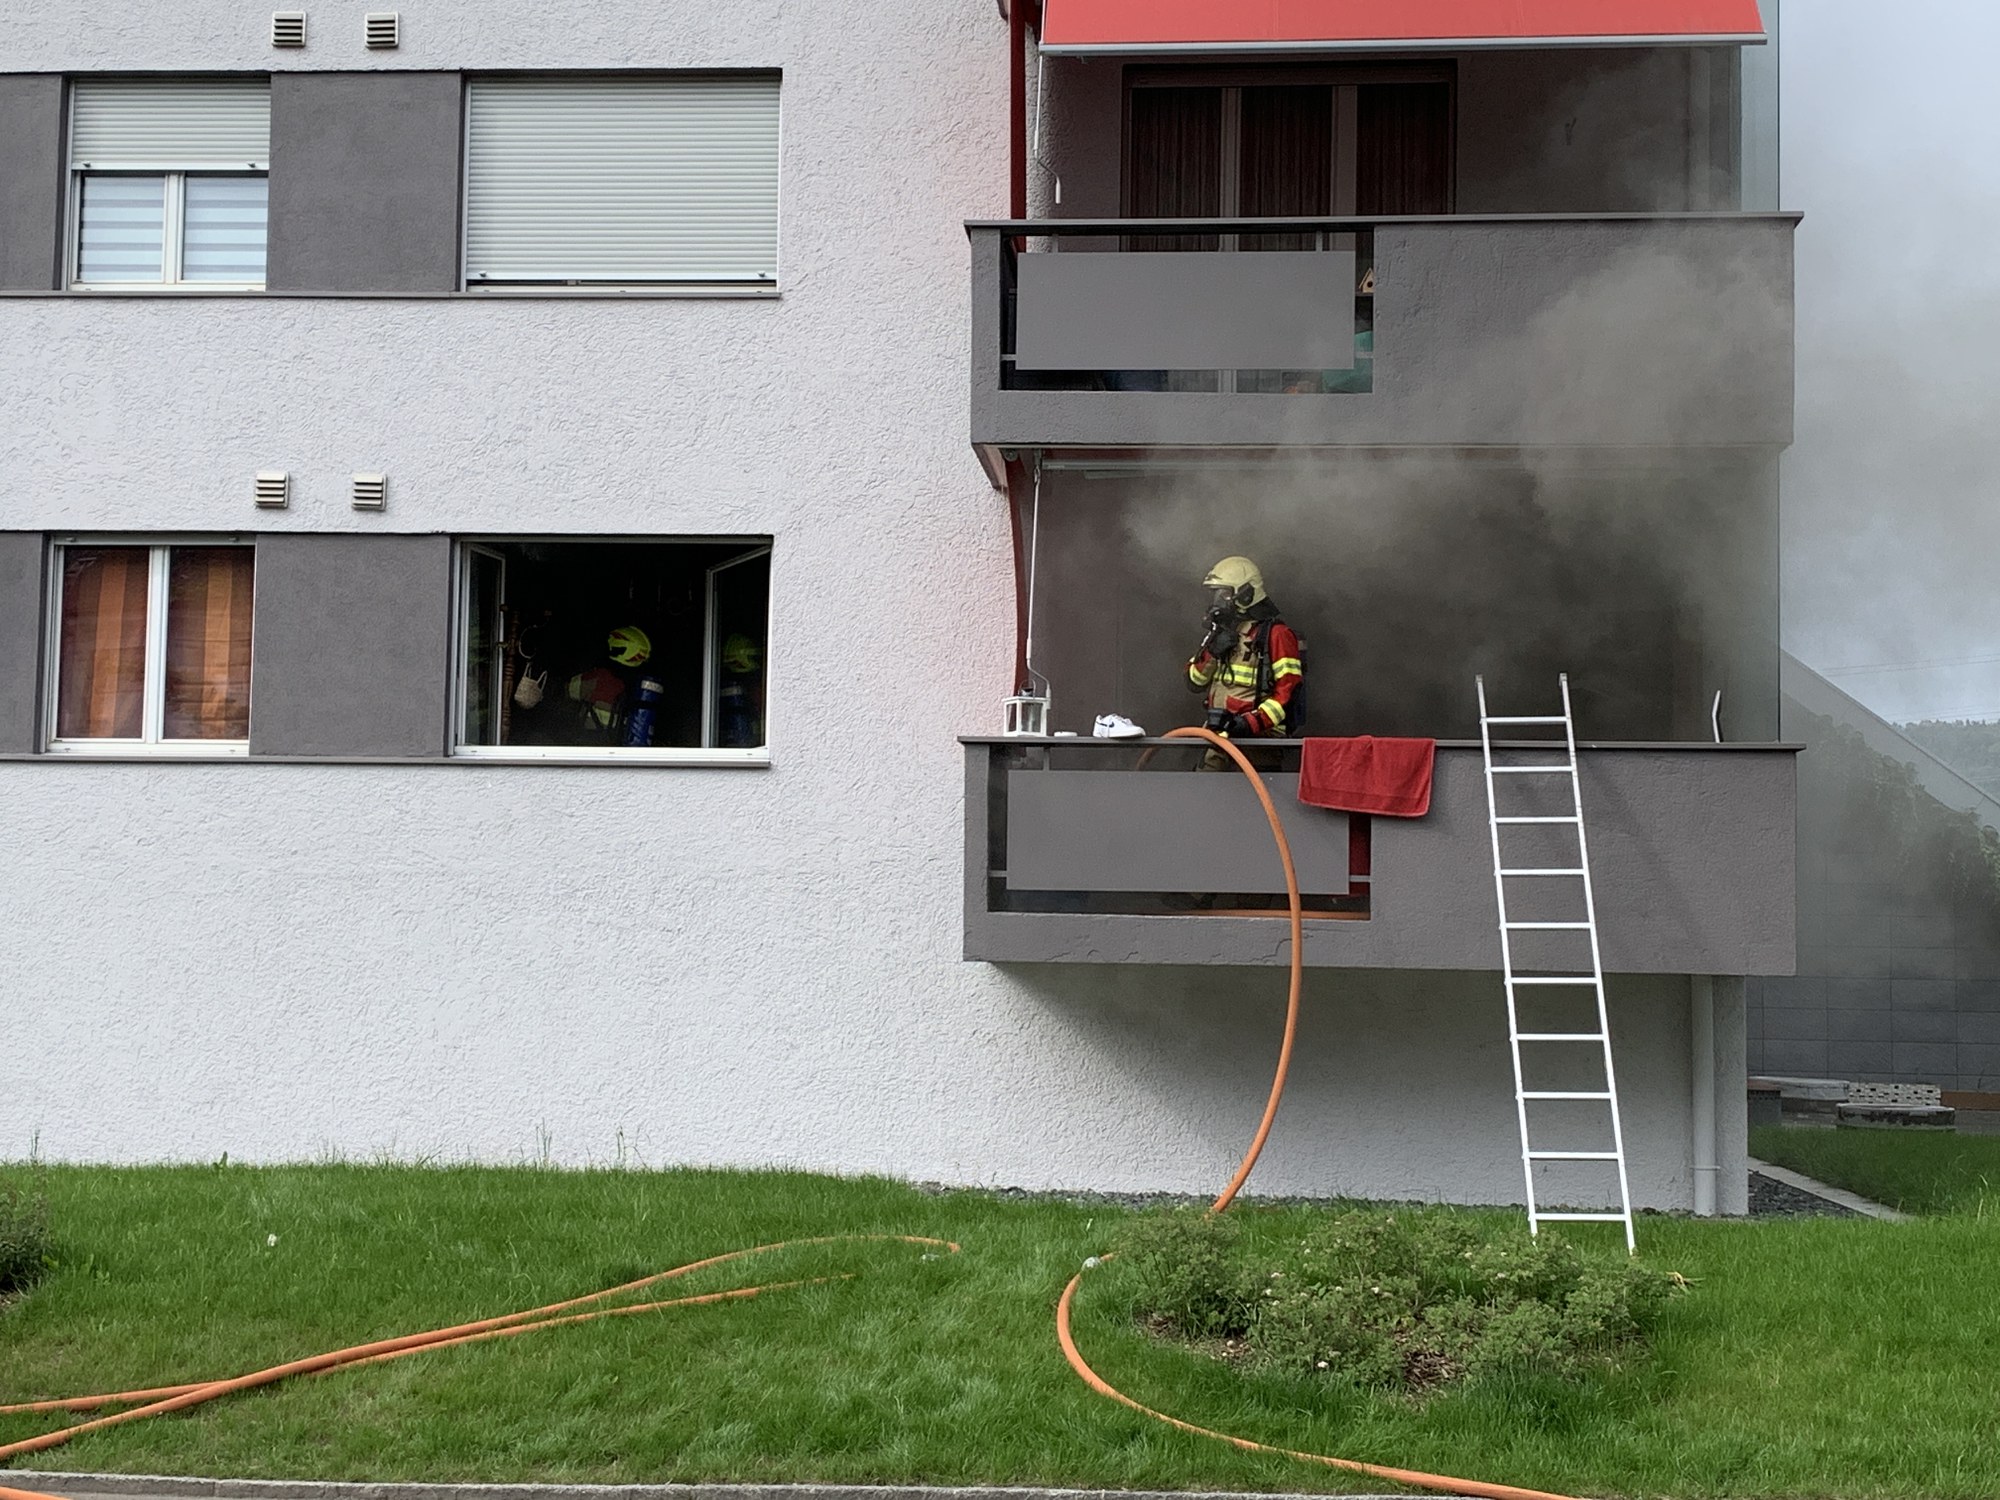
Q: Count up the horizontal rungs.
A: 10